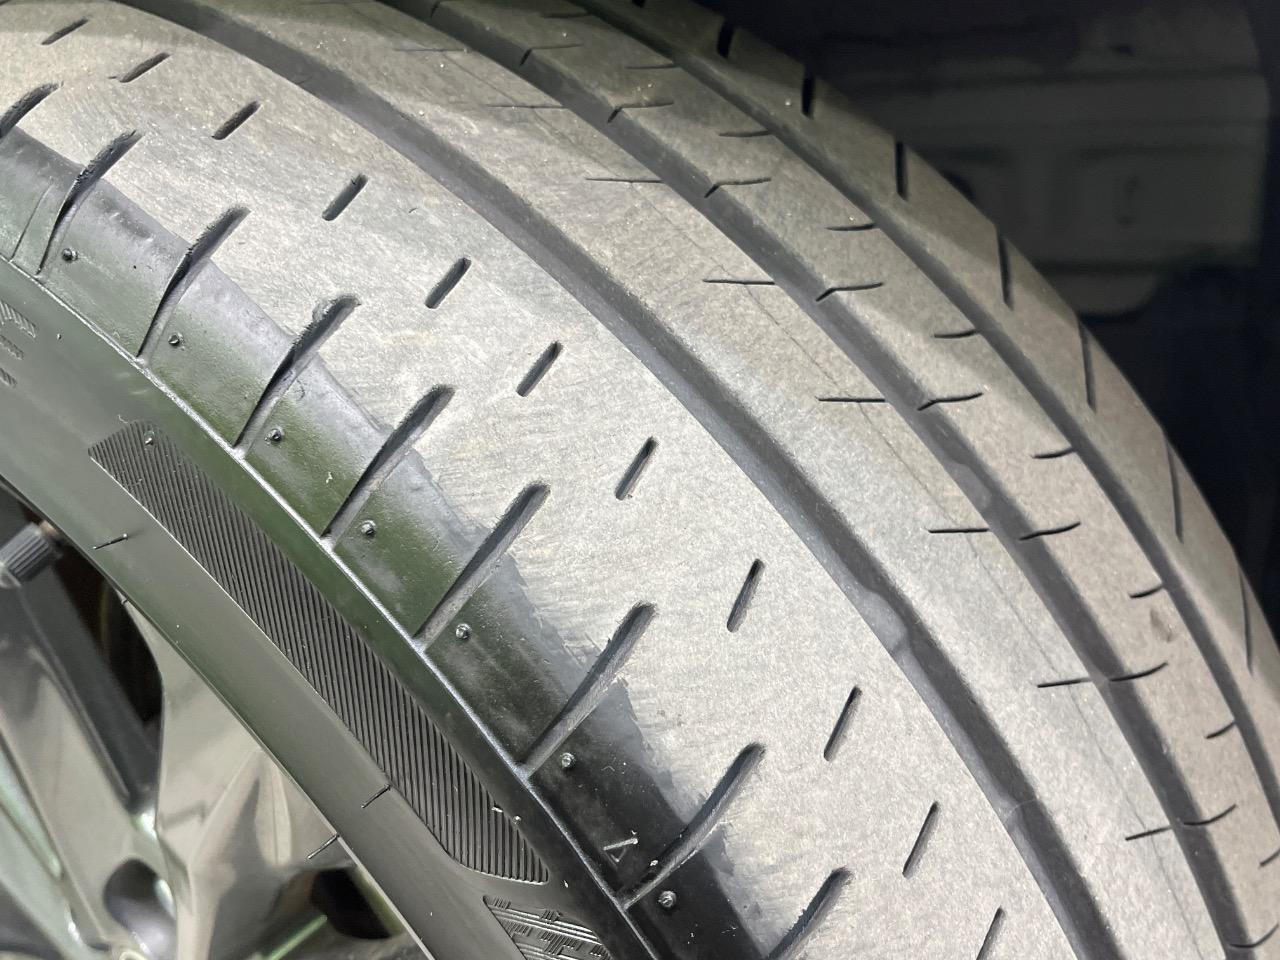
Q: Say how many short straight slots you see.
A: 11